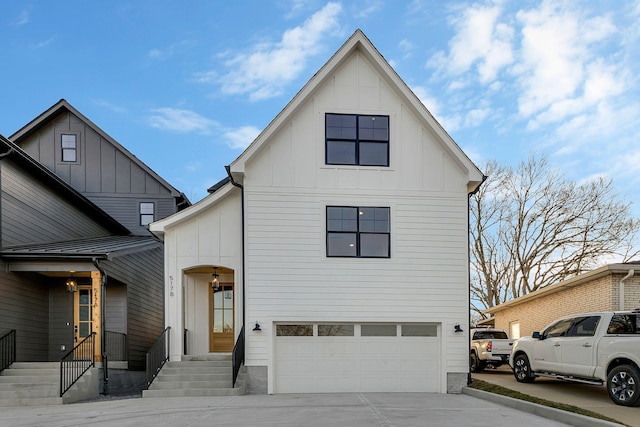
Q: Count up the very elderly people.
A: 0